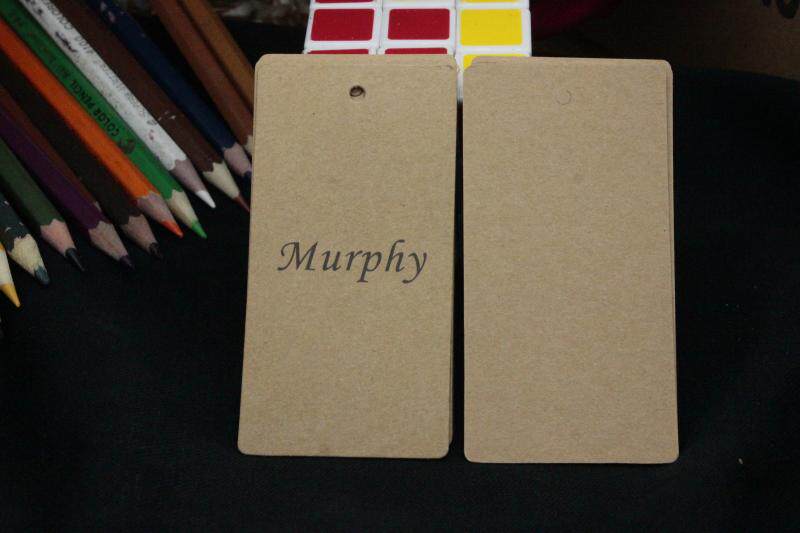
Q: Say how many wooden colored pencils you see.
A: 13